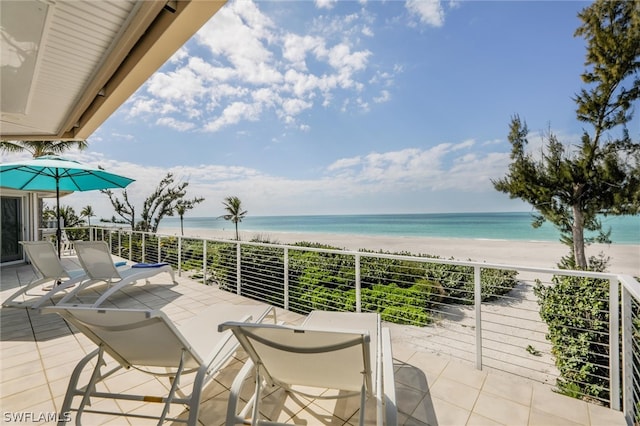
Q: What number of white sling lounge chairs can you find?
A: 4